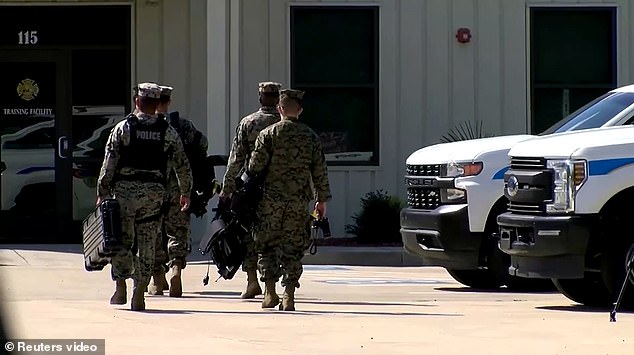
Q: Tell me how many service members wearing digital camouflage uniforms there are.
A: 4